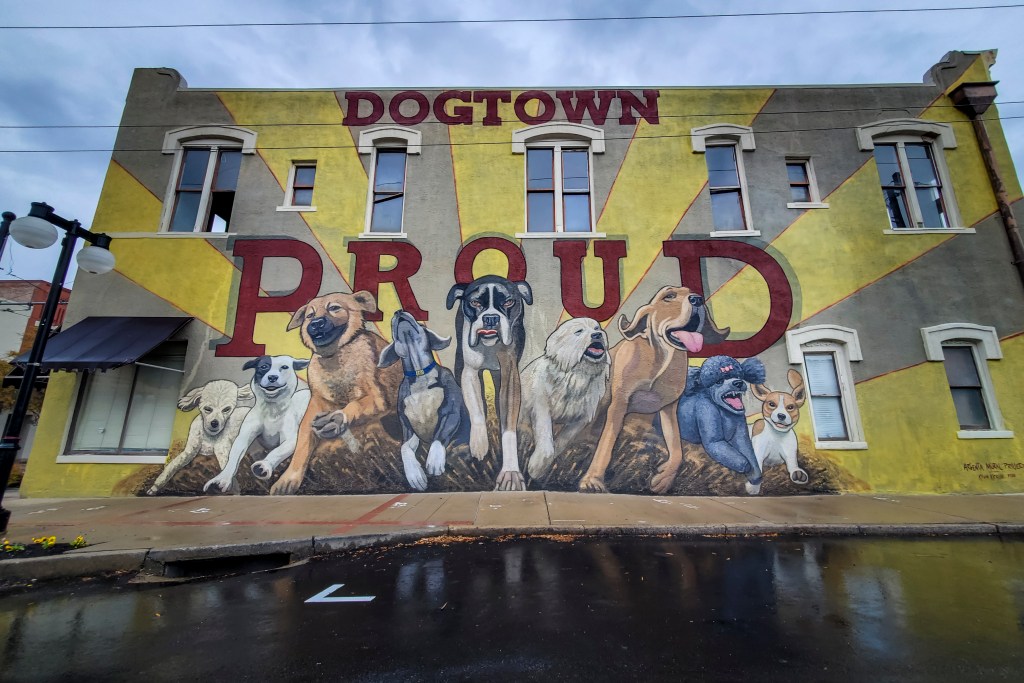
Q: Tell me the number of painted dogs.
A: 9